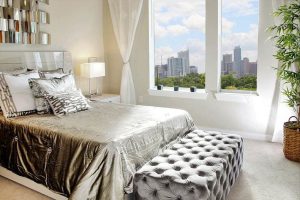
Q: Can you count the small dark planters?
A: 3